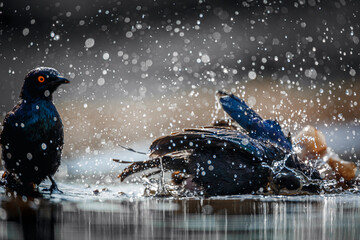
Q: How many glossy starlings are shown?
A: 2